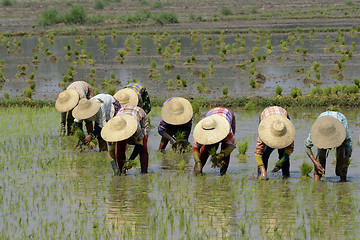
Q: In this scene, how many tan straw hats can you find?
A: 8